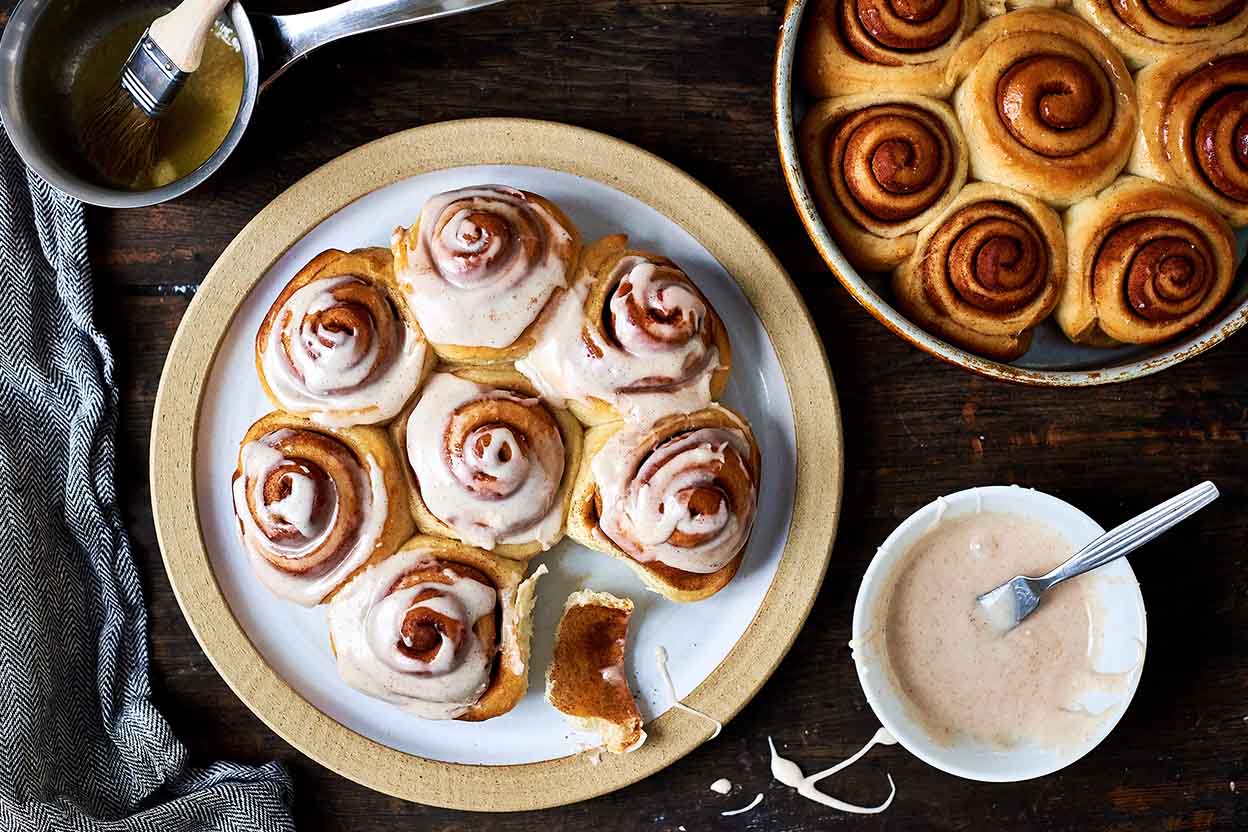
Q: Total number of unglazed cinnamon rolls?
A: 7